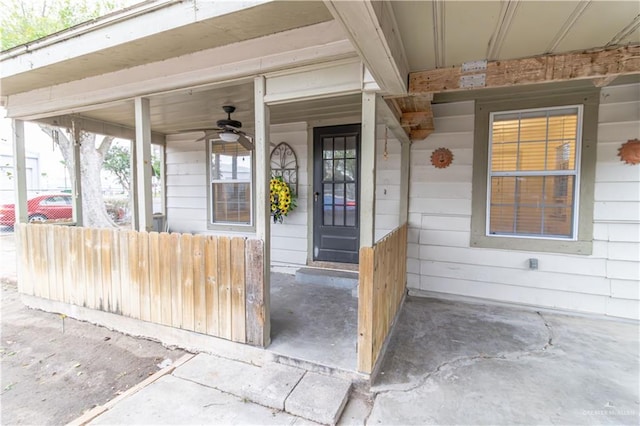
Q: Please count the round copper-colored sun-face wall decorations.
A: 2